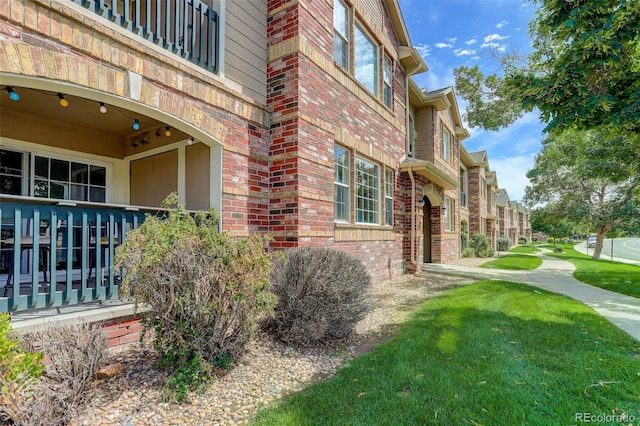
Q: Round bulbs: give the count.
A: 6